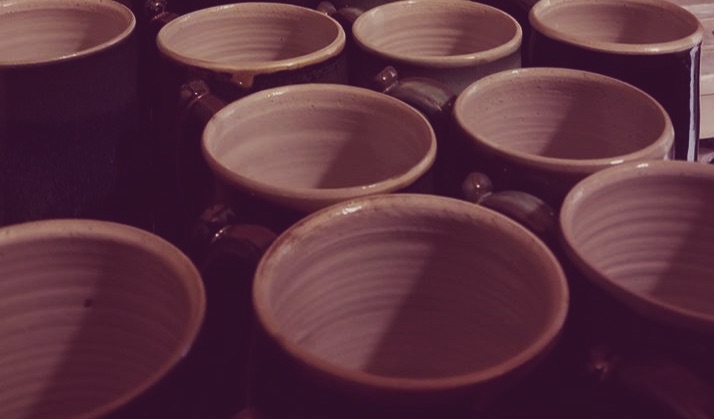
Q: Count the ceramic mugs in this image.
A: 9